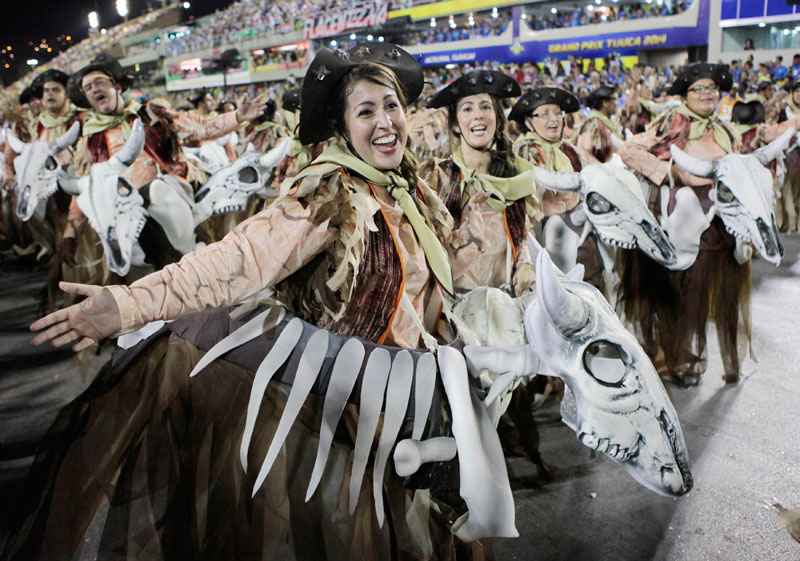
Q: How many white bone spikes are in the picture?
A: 7